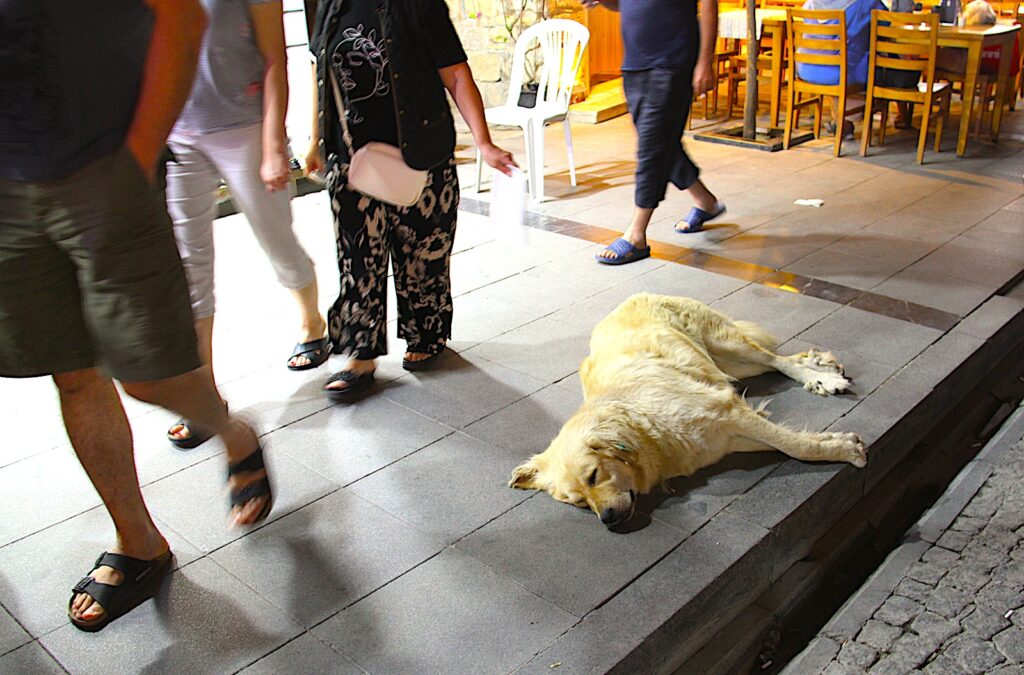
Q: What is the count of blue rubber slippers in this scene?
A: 2